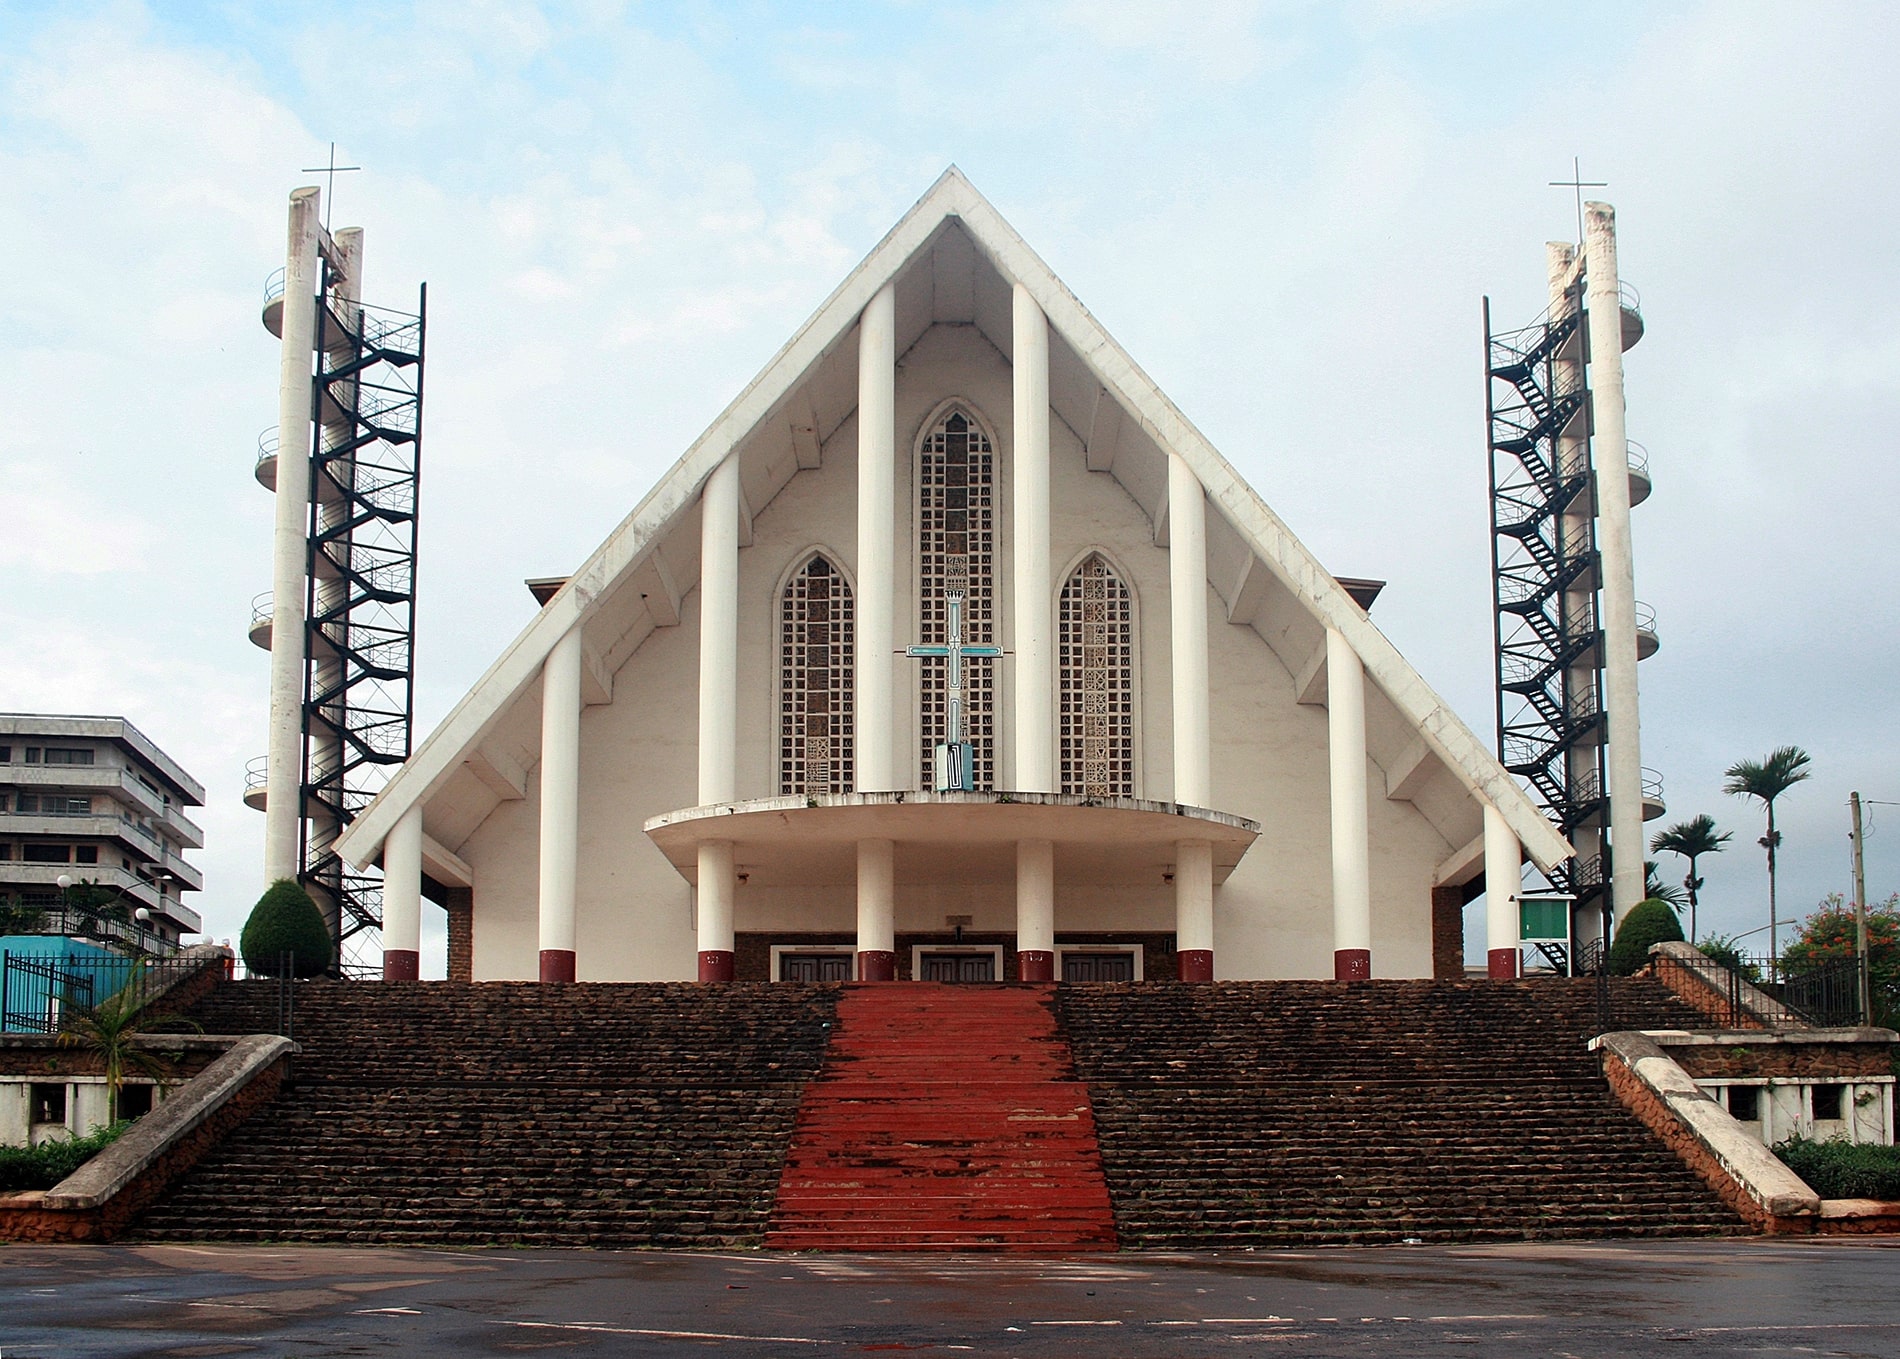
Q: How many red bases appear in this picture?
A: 8